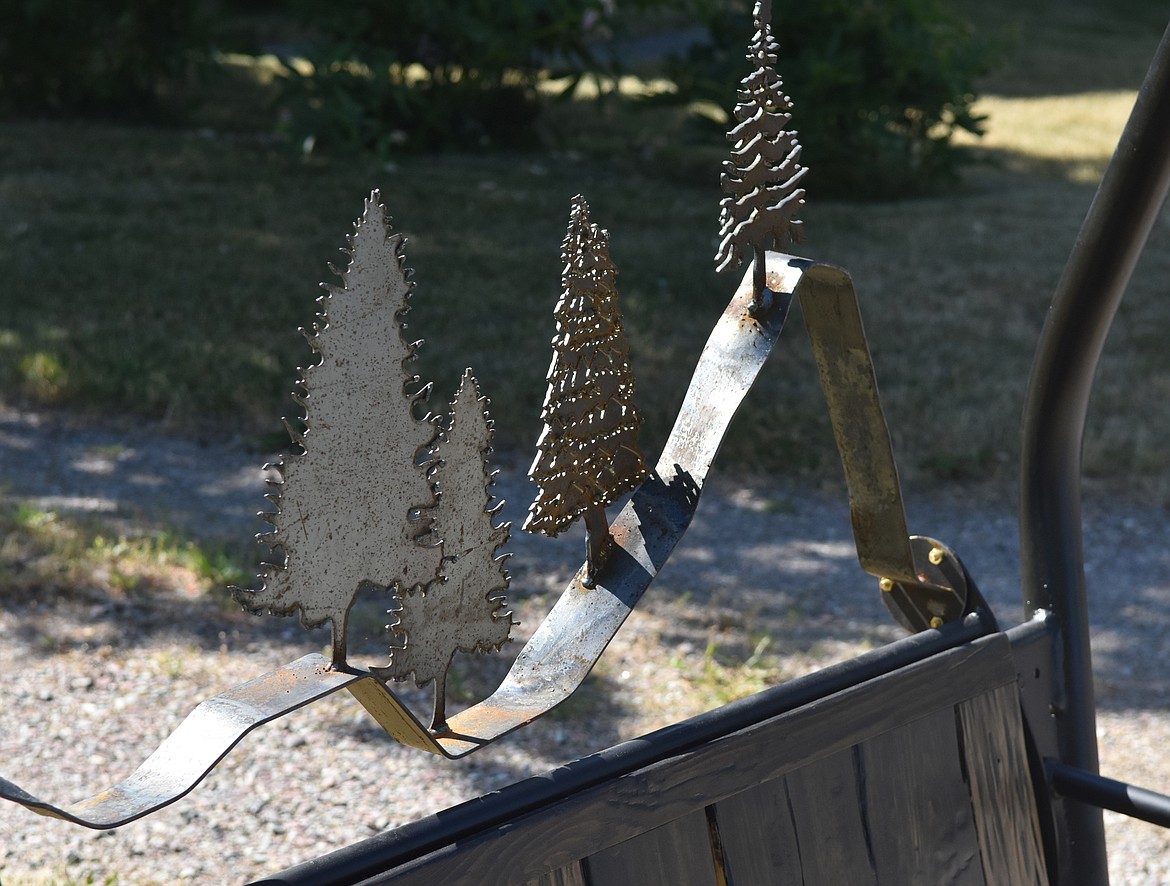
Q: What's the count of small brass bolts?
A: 3